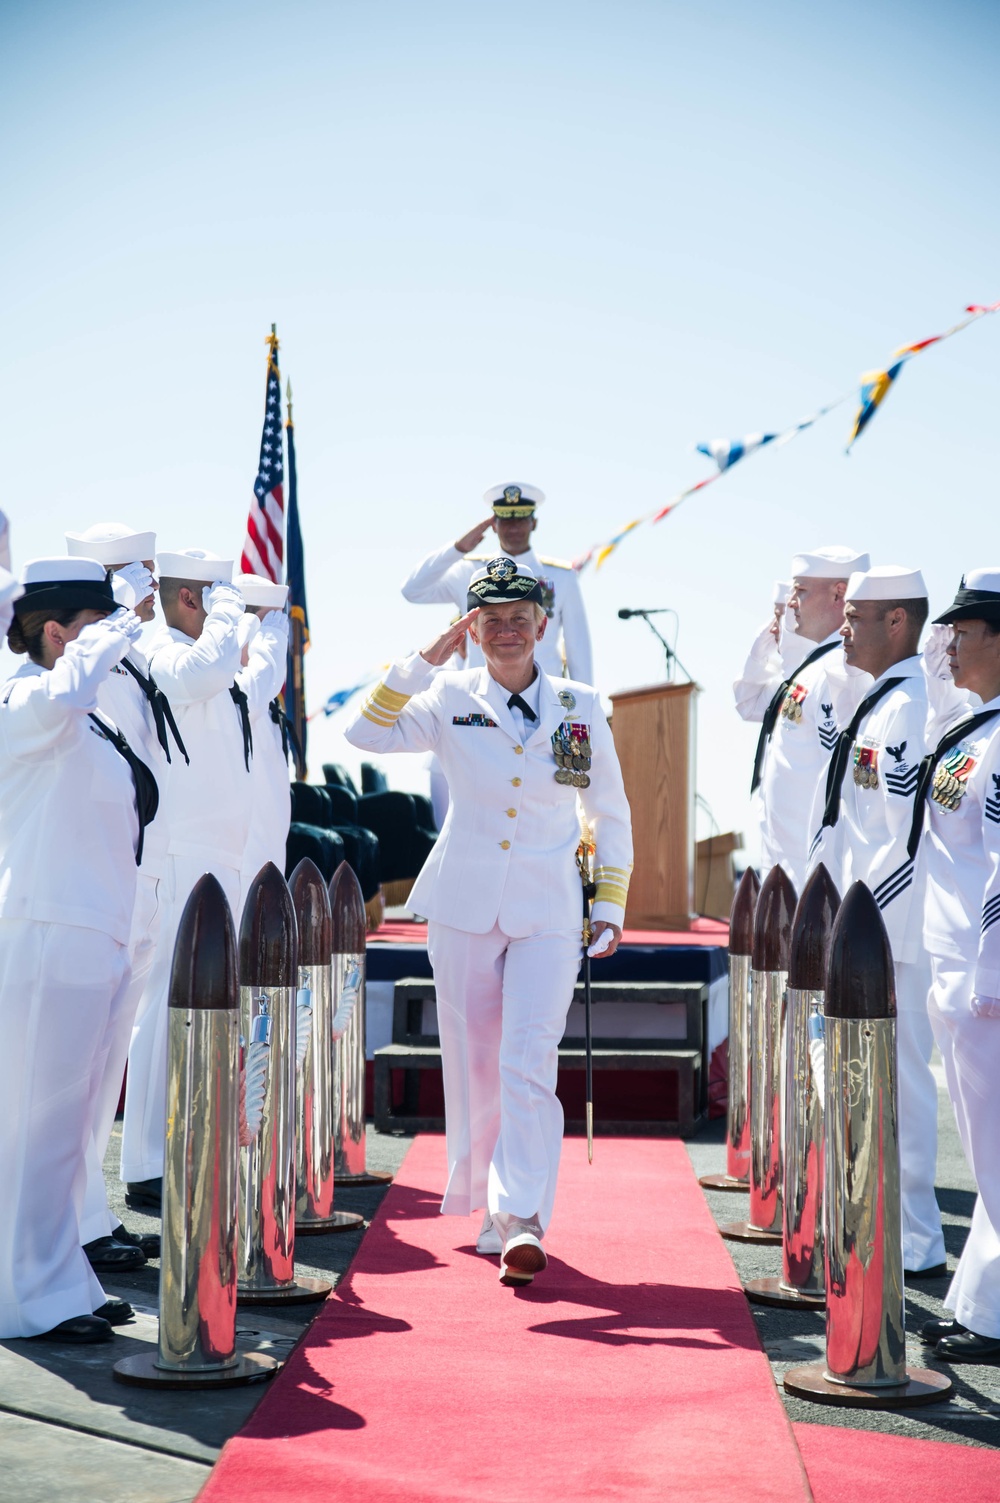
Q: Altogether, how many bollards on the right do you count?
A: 4